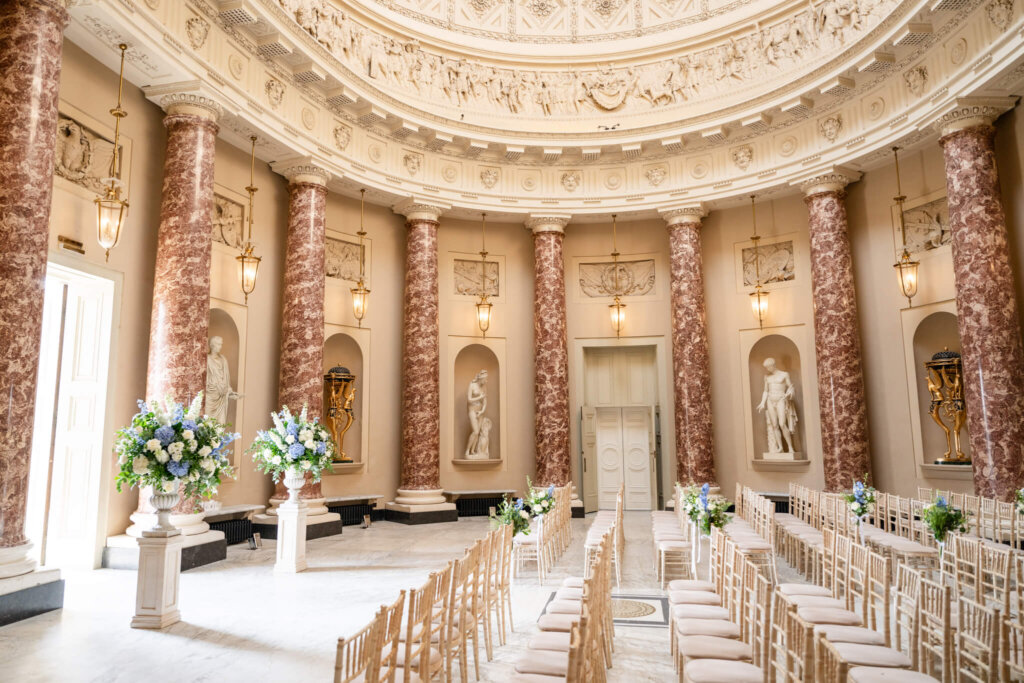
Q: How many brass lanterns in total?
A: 7